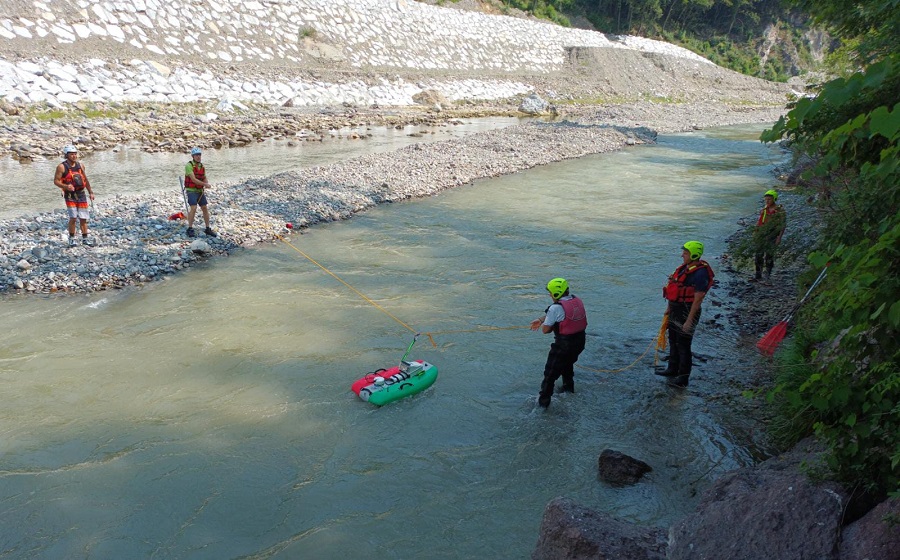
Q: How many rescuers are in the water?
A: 2